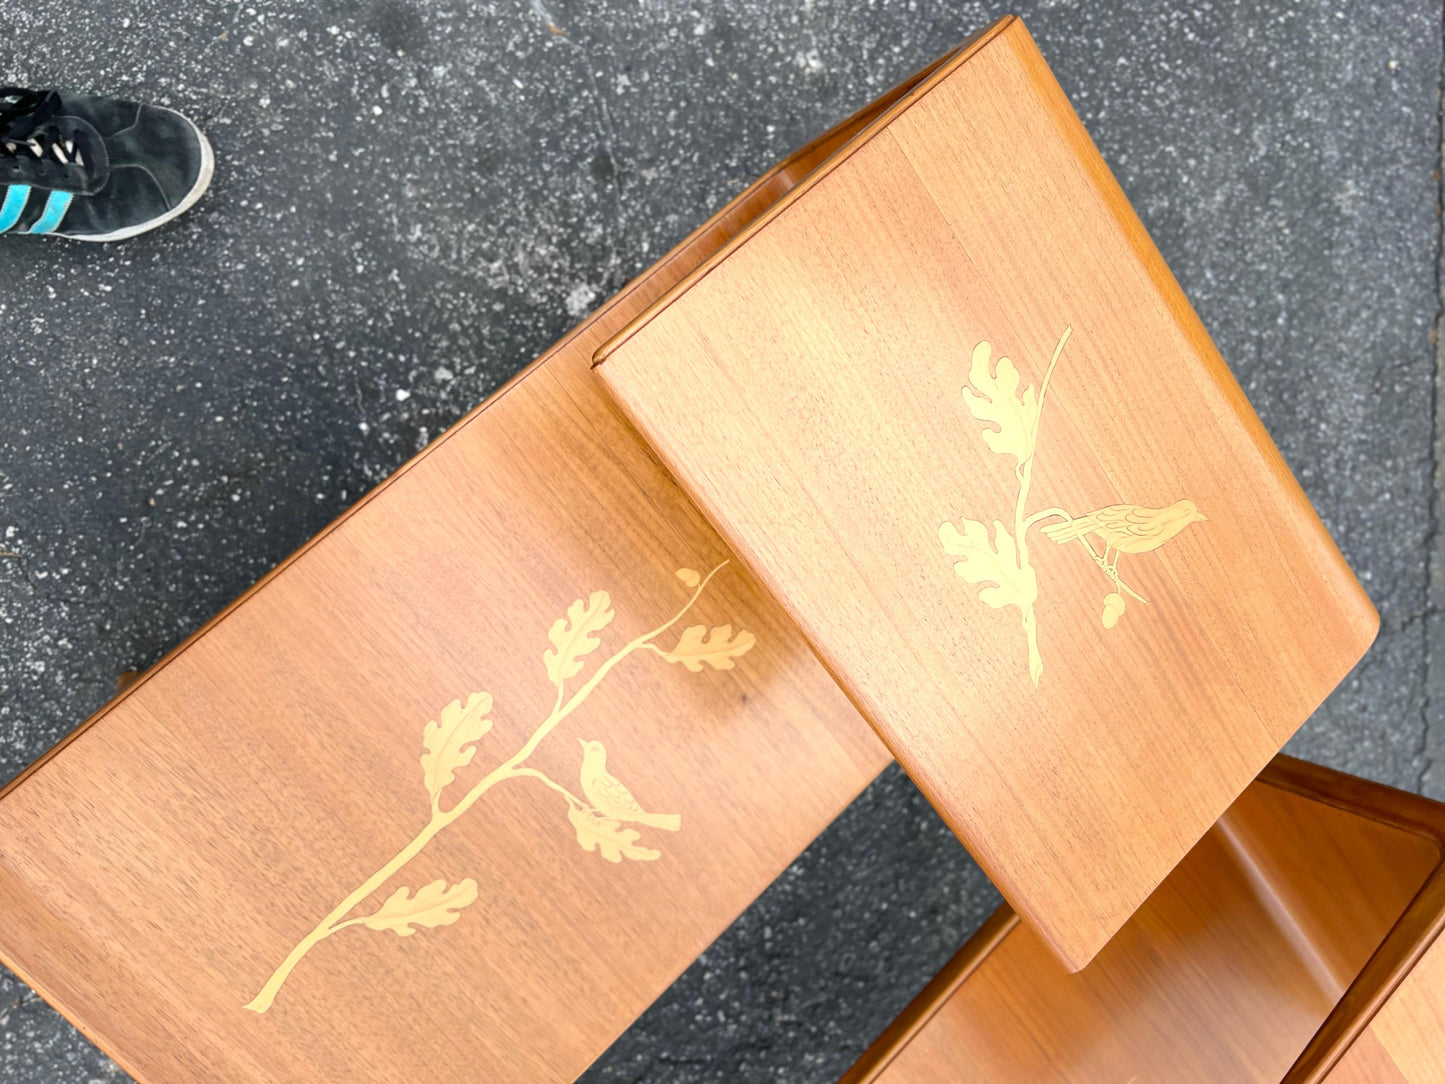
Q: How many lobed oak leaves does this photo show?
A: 7